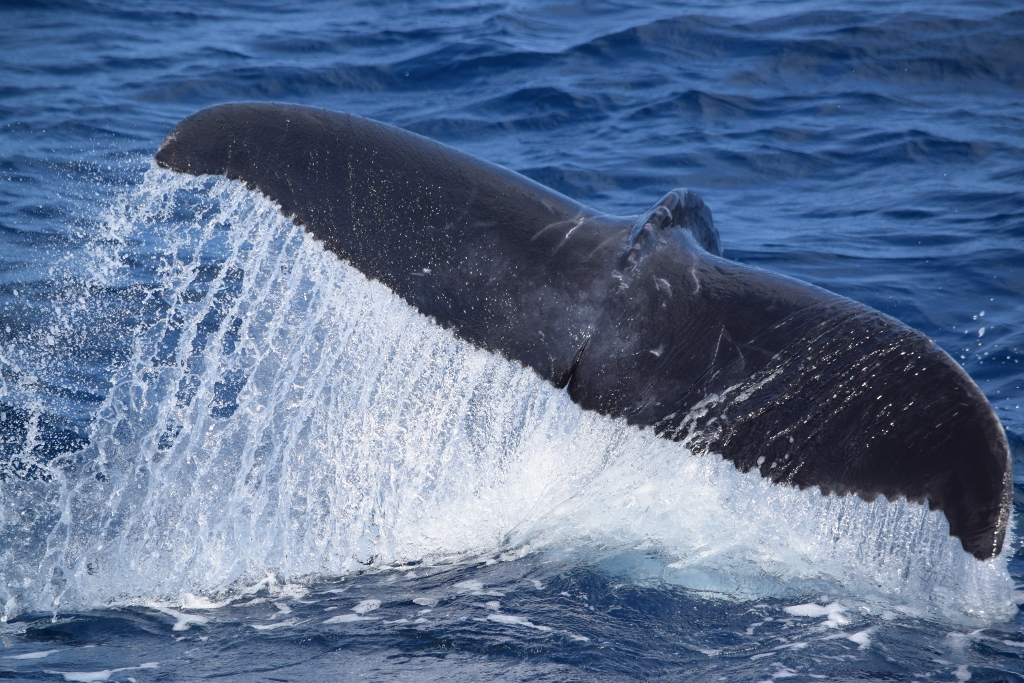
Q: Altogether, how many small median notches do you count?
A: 1